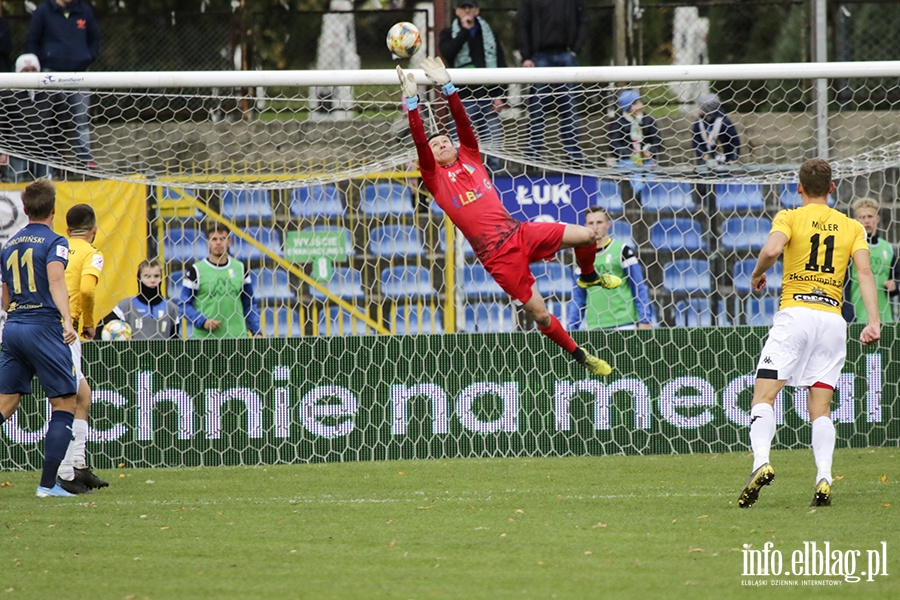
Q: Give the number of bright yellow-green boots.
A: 2